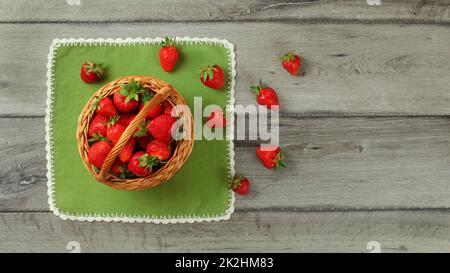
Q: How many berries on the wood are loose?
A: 4